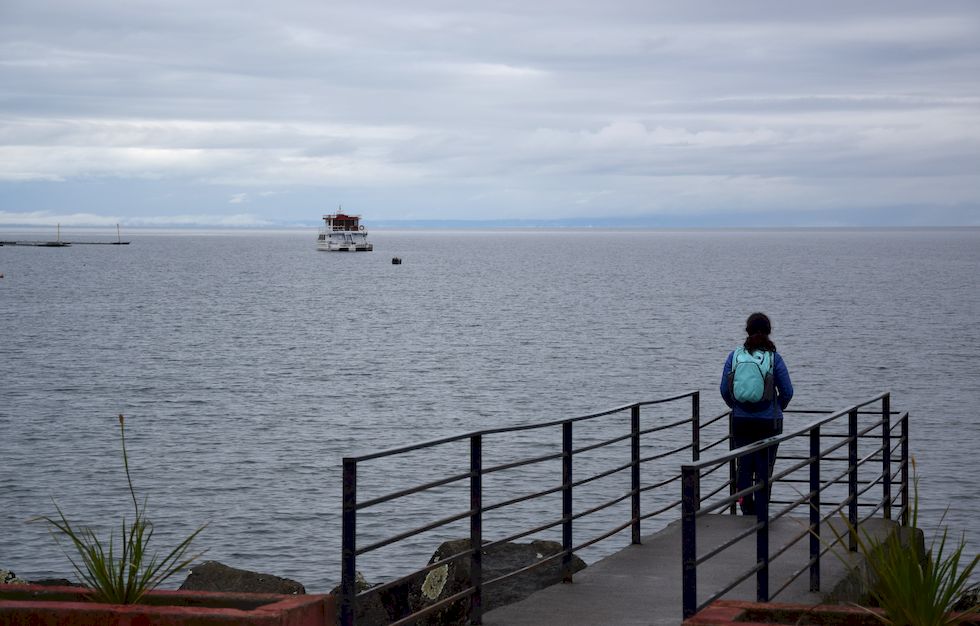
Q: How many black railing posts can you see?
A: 12